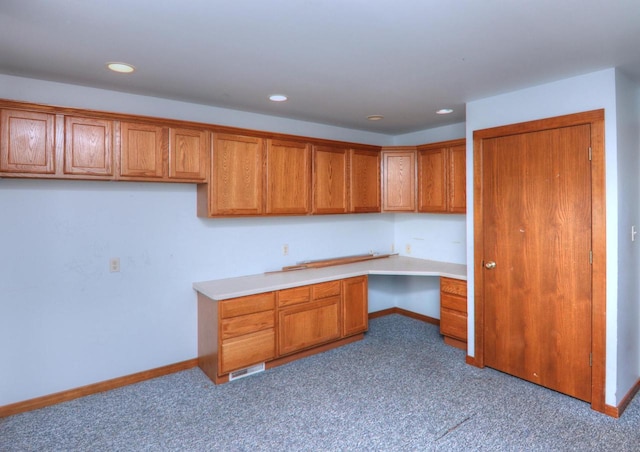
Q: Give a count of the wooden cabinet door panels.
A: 13